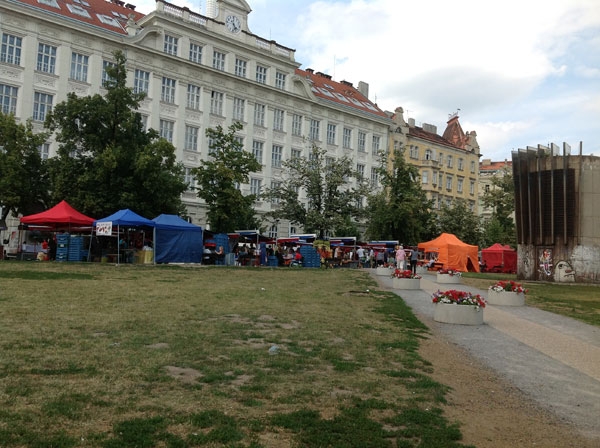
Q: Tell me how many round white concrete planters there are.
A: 6